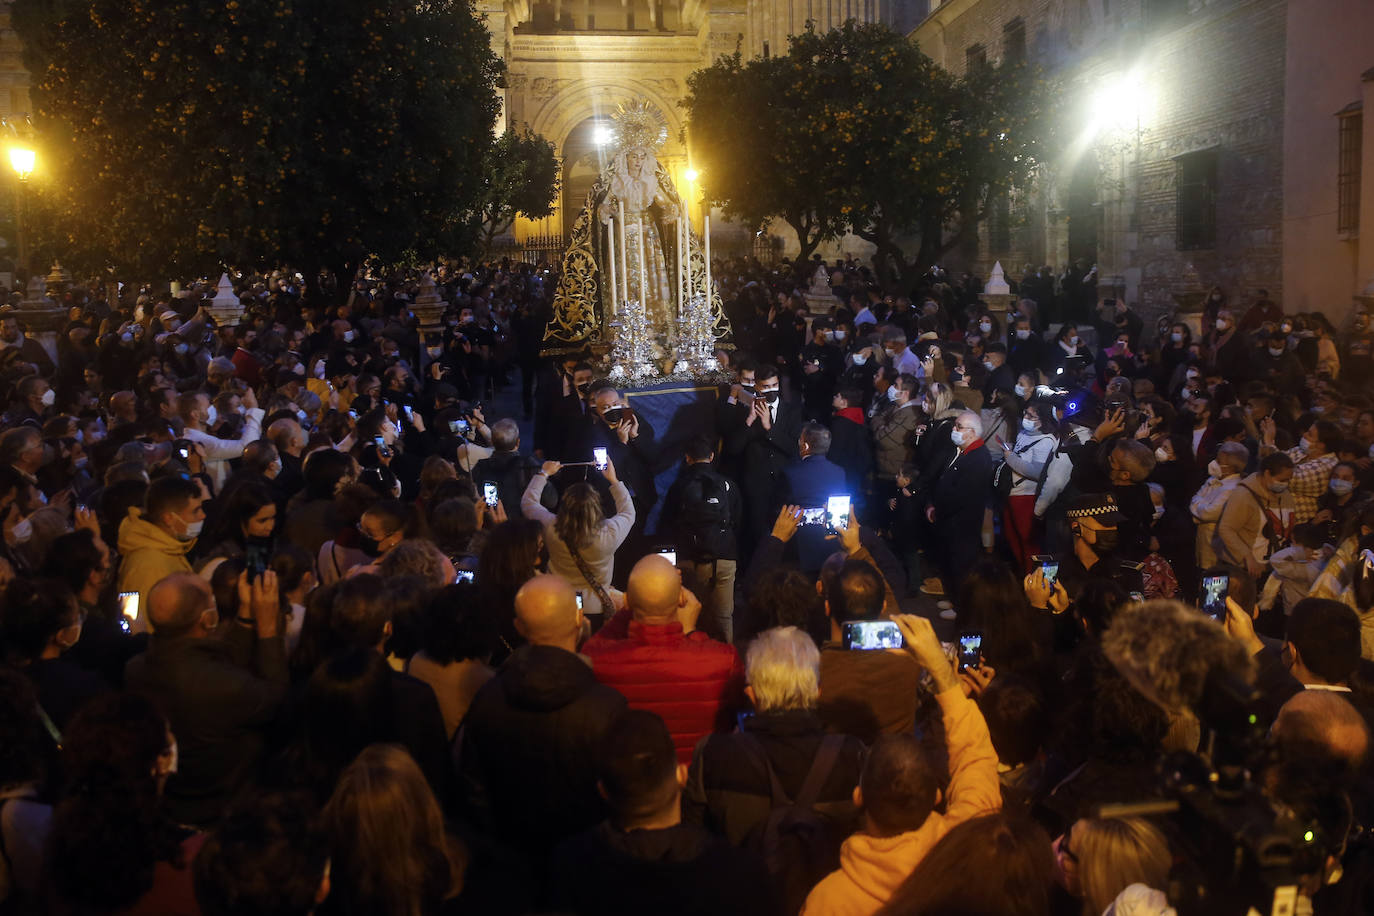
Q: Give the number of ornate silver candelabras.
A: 2